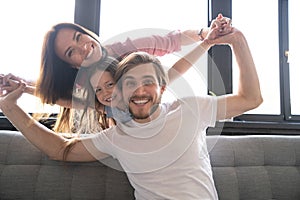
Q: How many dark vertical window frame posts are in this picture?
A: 3